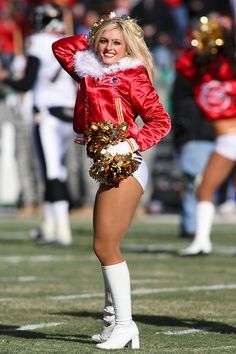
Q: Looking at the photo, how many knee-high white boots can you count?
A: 3